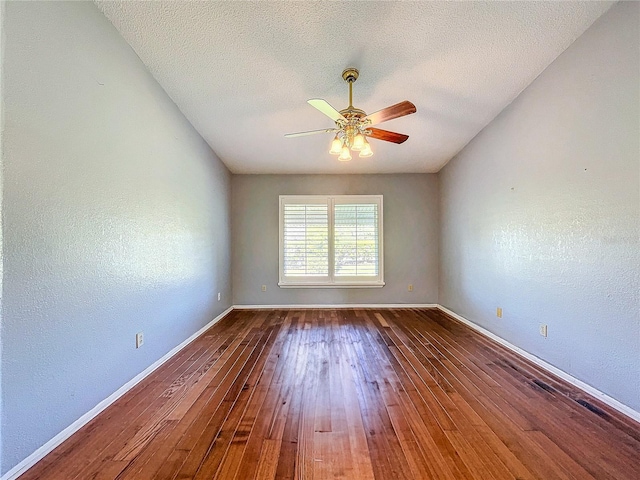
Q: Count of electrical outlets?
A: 6